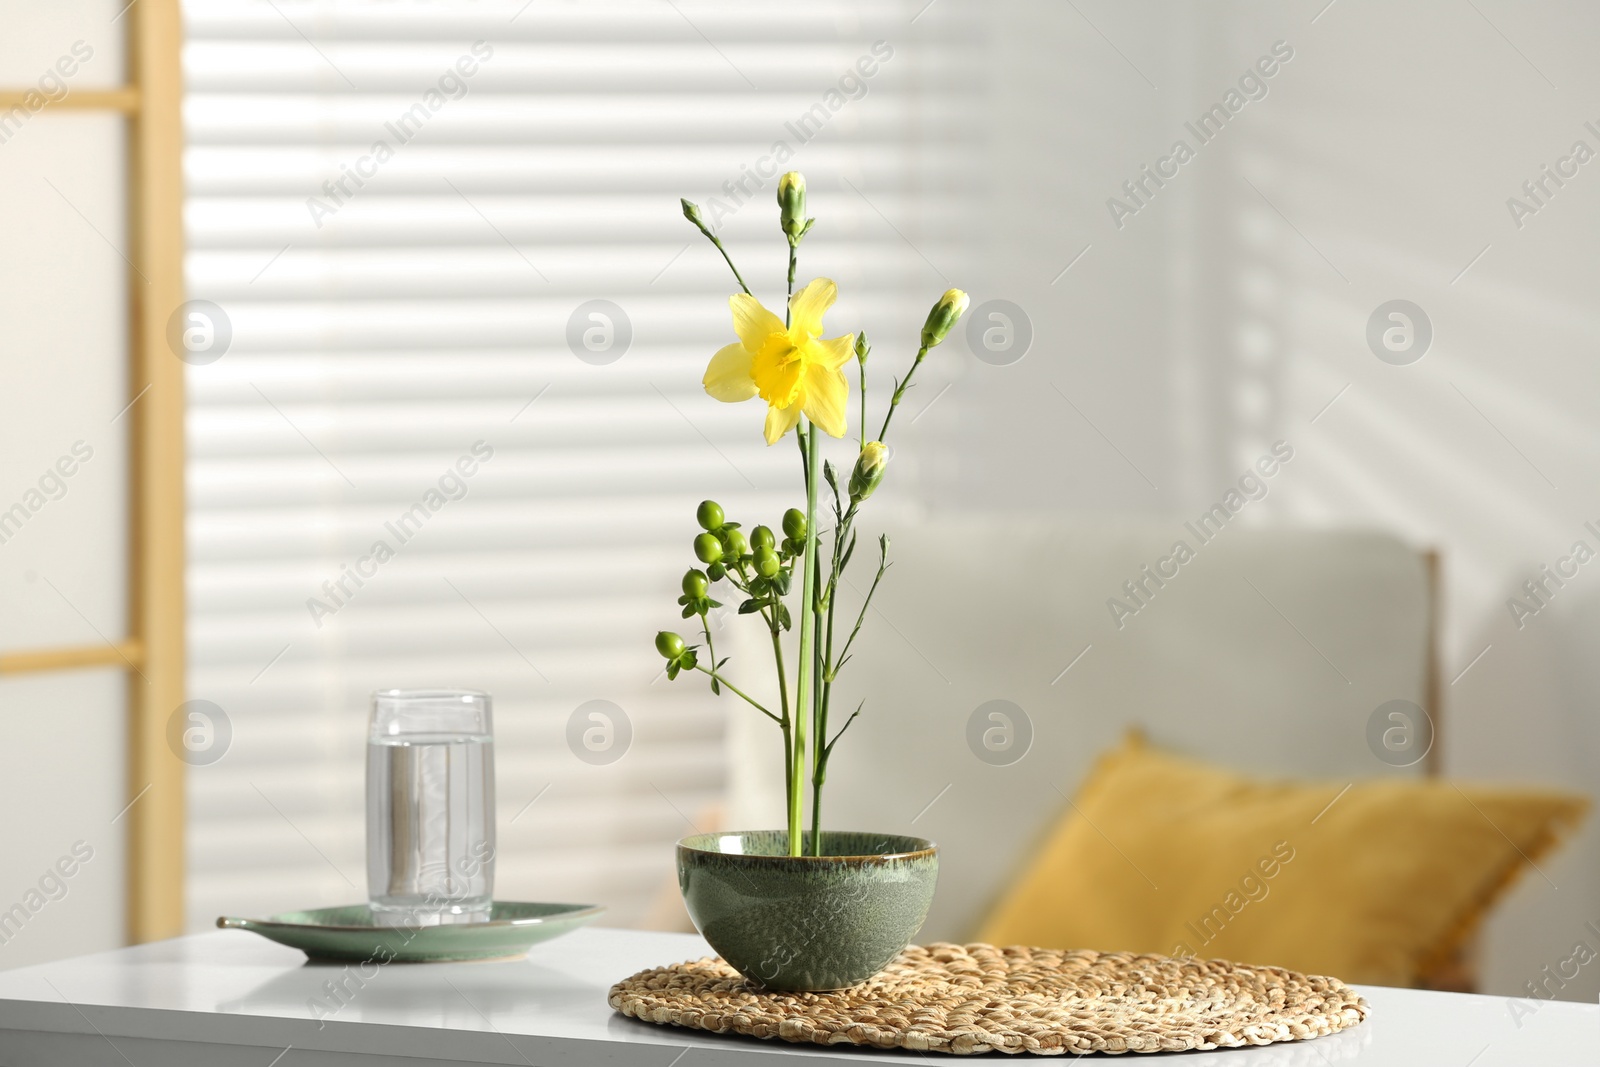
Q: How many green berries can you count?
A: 8